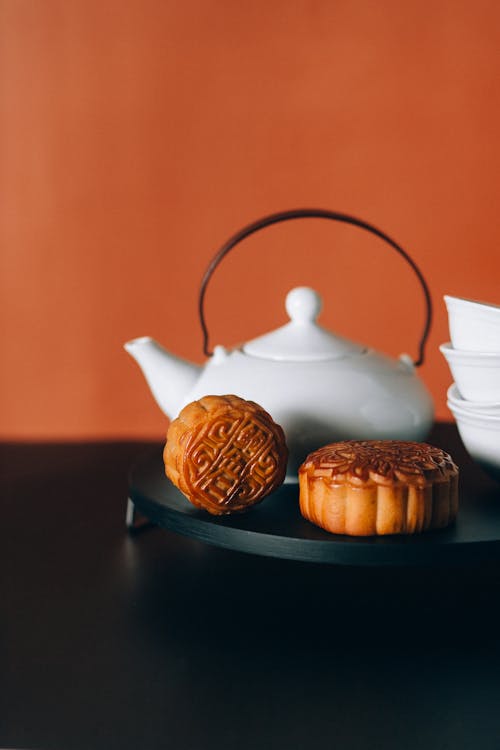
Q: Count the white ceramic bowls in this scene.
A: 4